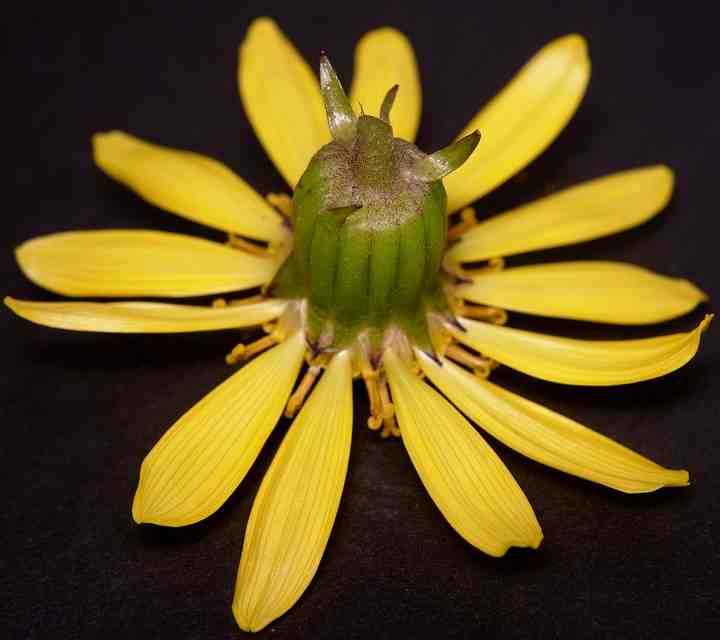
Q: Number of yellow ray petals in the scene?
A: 13